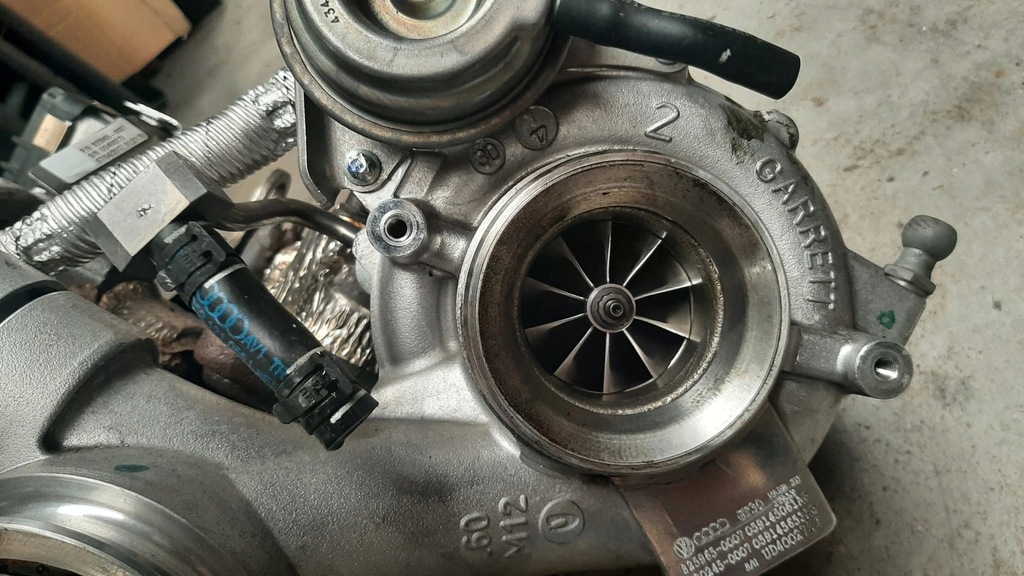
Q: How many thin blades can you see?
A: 10